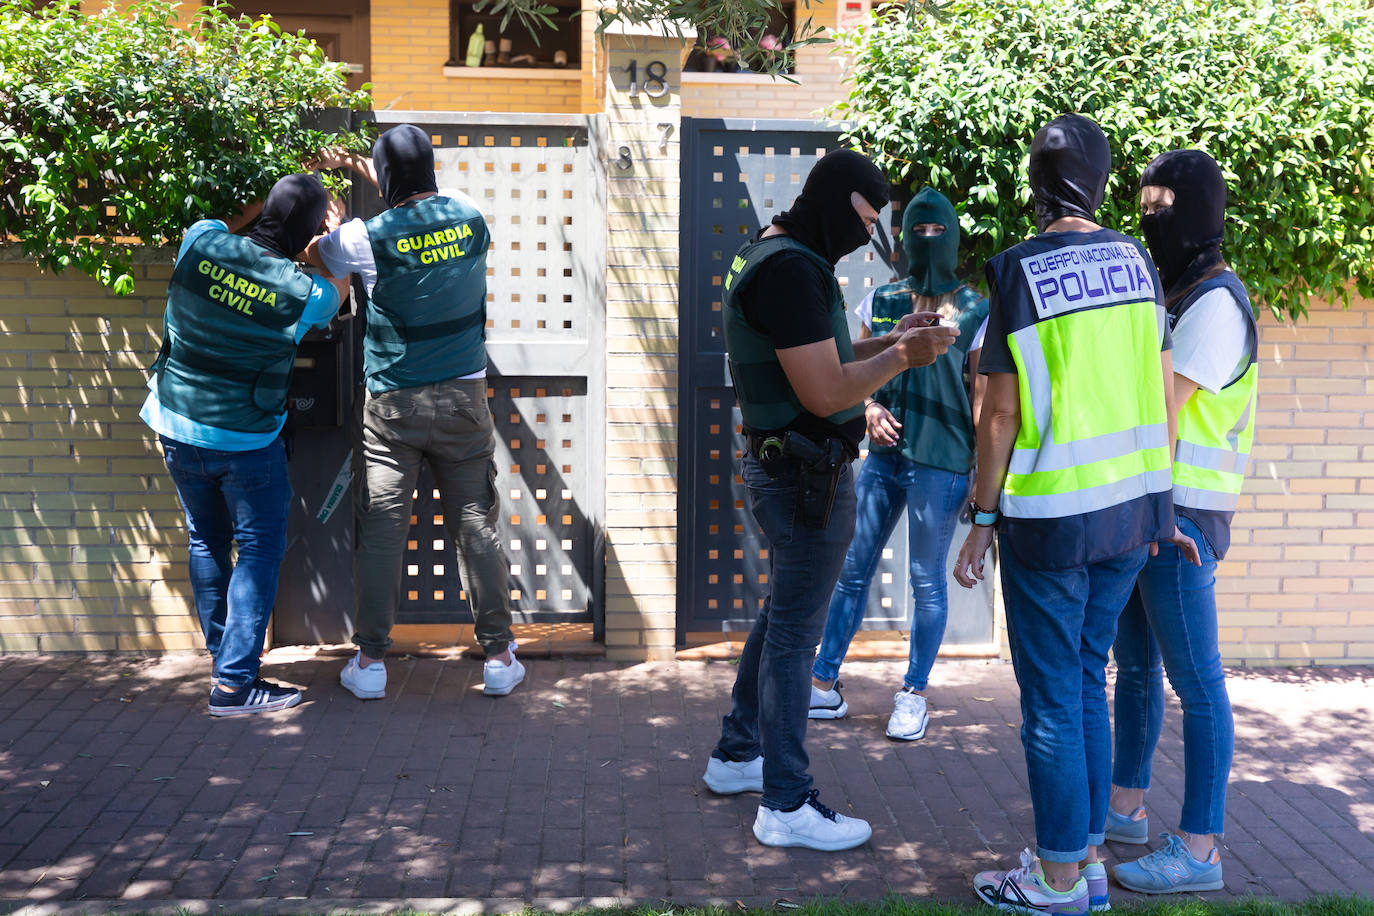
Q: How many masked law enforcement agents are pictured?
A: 6